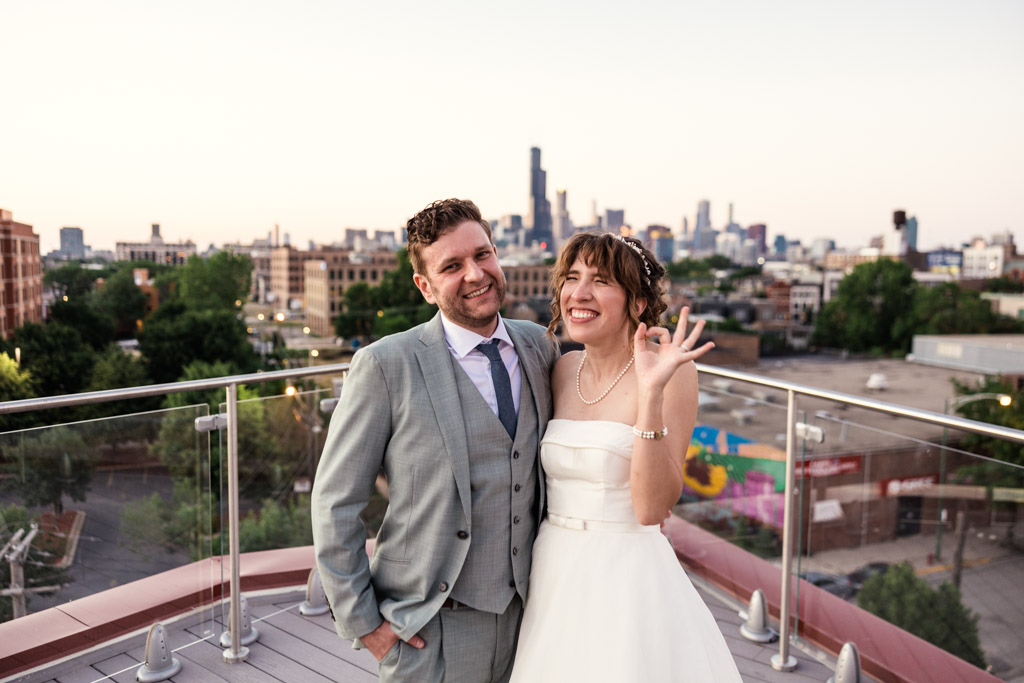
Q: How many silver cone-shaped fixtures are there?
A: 5